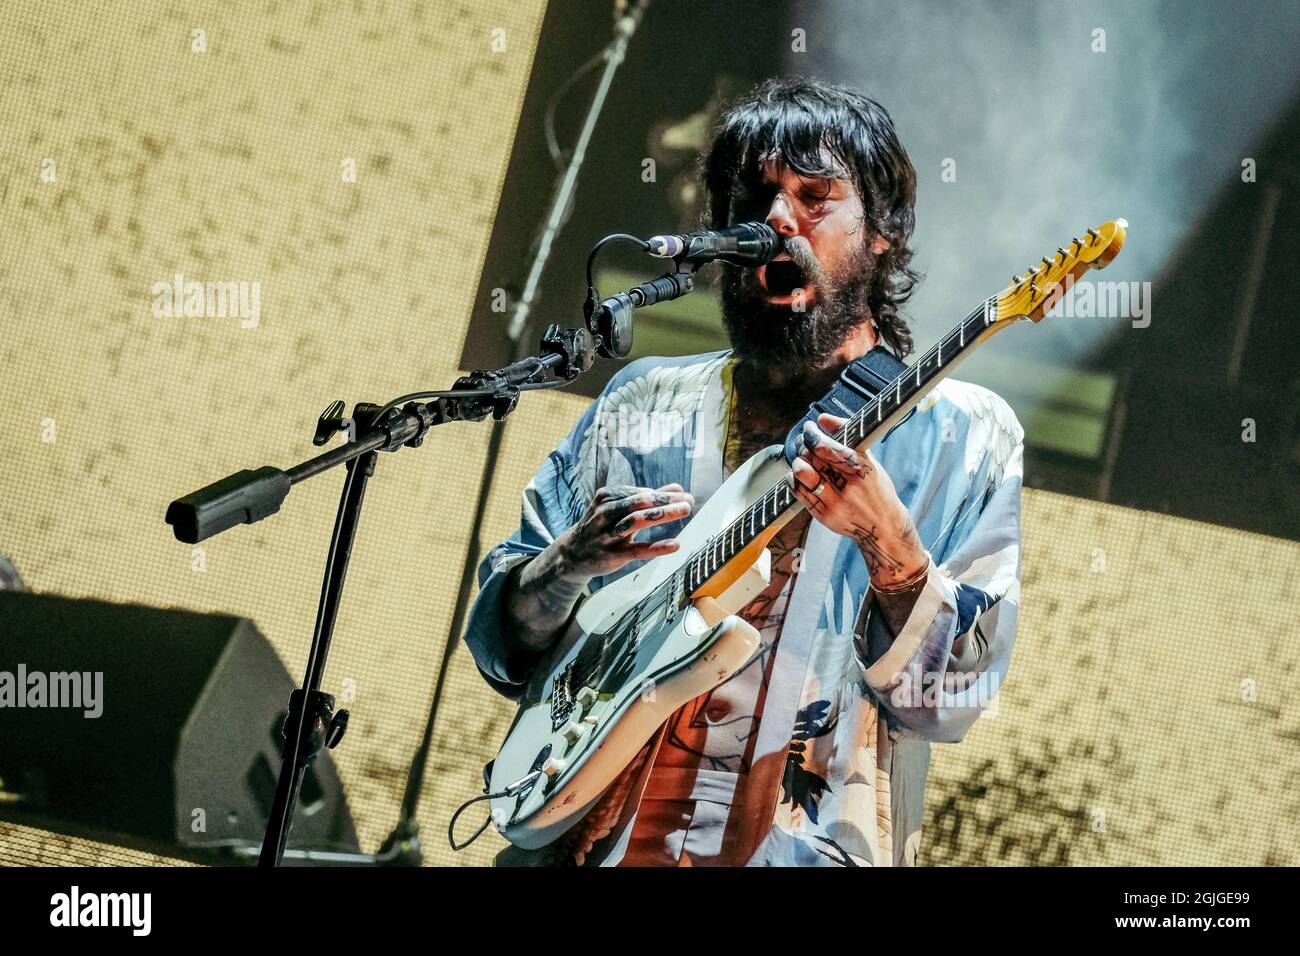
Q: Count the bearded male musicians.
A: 1